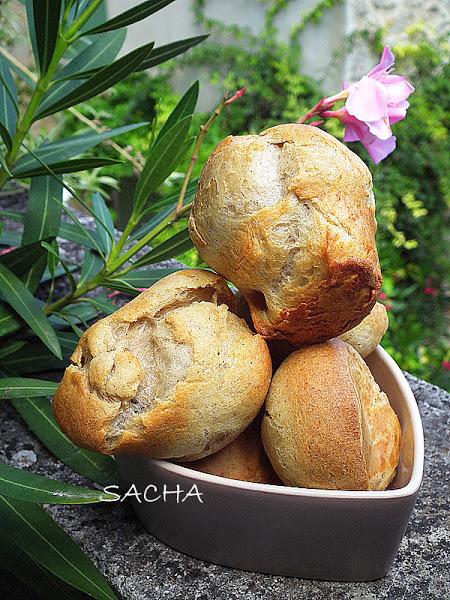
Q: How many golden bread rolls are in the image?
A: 5